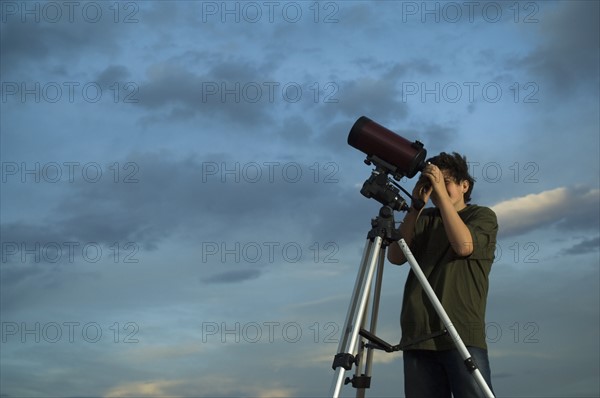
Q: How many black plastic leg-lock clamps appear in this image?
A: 3